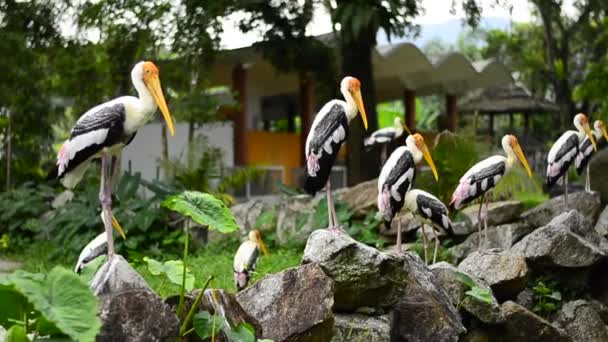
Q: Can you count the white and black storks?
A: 10